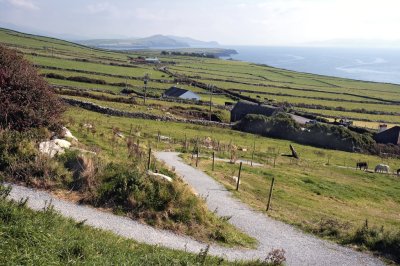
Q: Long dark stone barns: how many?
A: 1